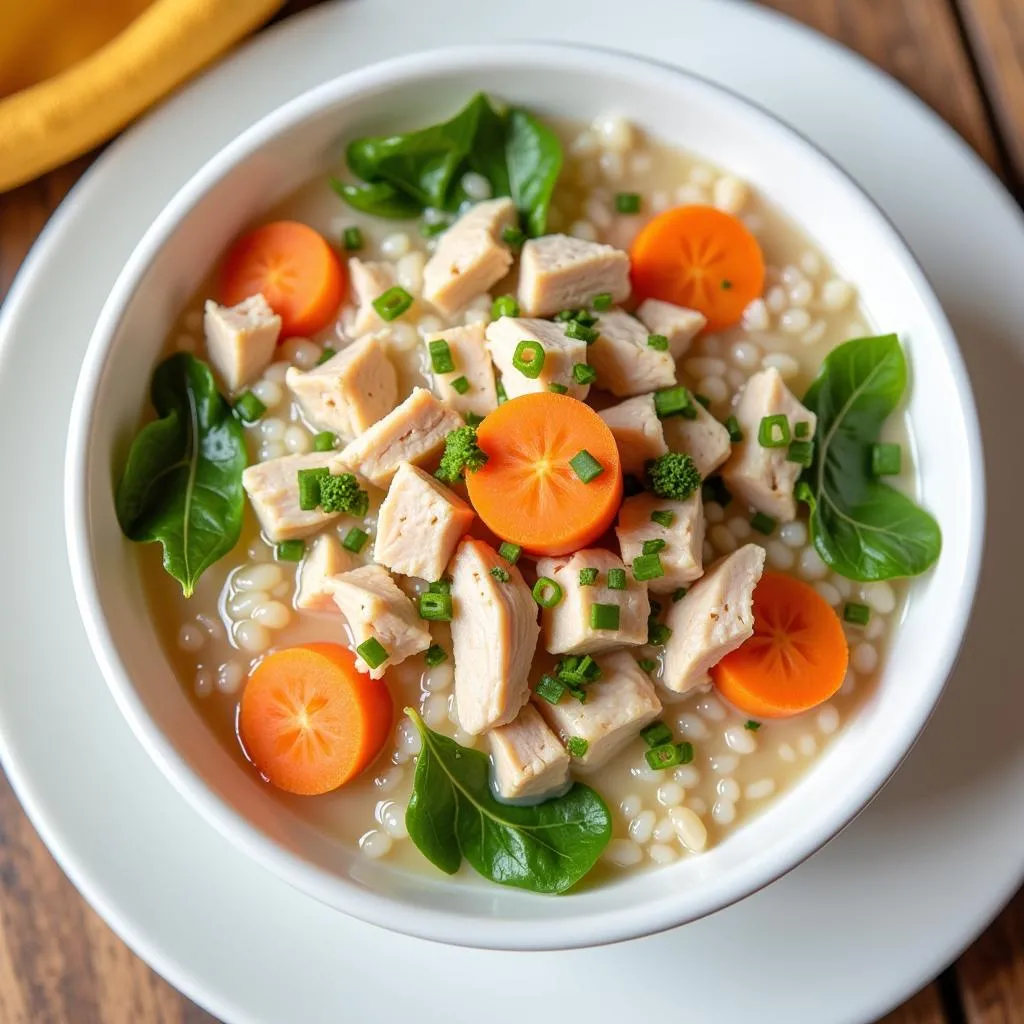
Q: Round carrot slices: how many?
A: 5